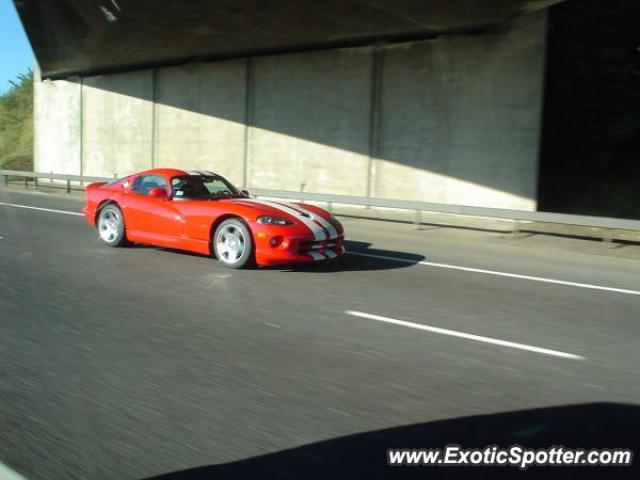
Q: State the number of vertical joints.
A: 4